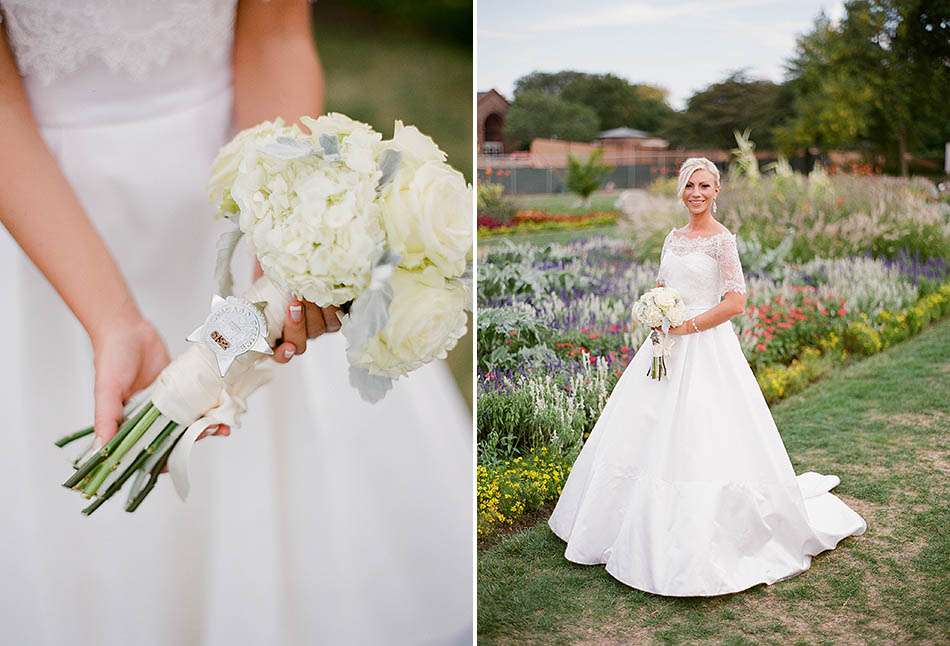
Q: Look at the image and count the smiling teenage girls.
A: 0